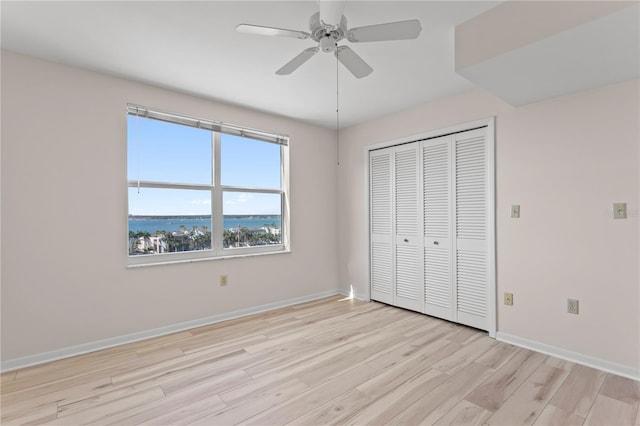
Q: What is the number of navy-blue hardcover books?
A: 0